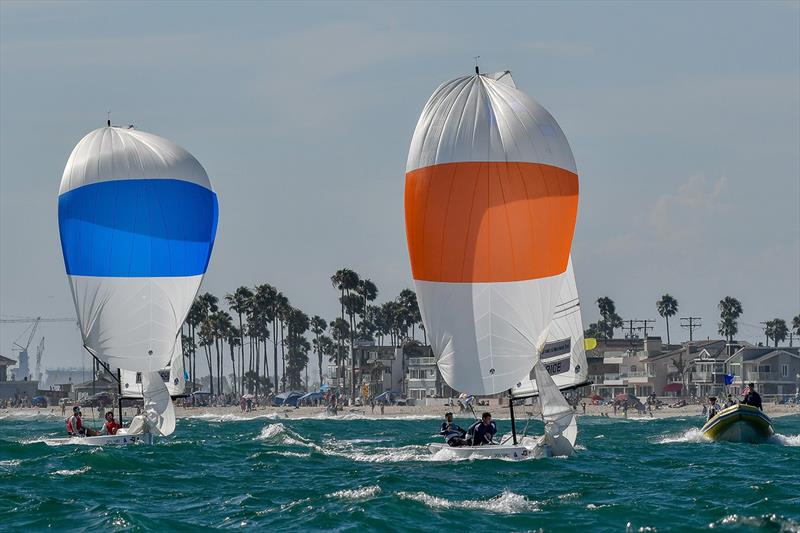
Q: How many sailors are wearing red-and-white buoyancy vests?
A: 2